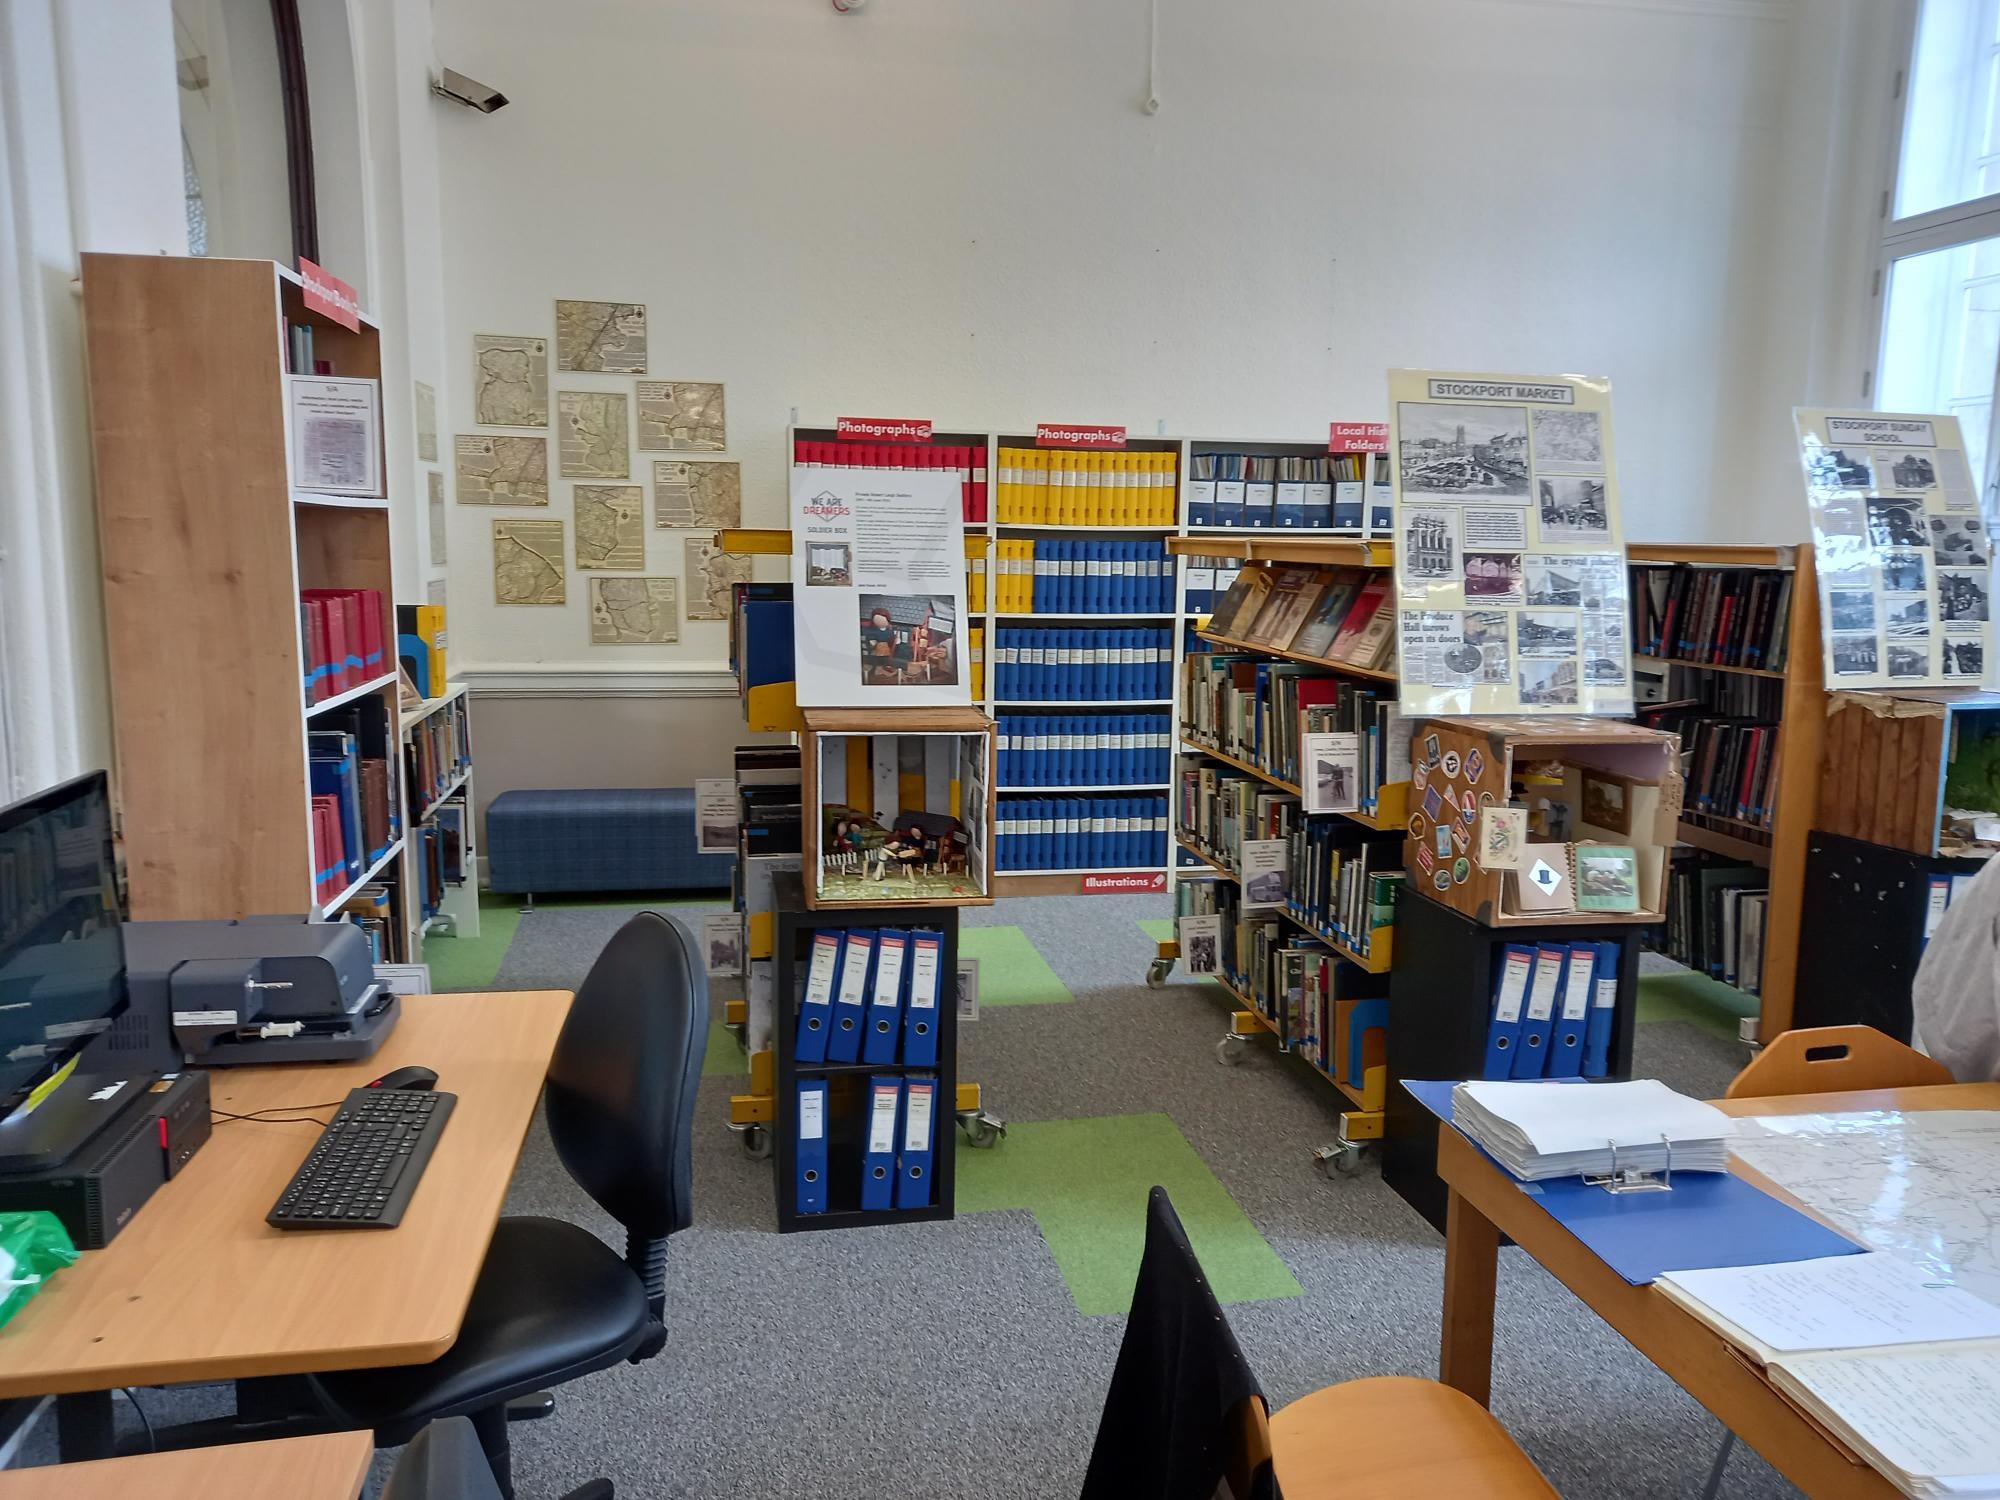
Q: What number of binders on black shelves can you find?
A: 12